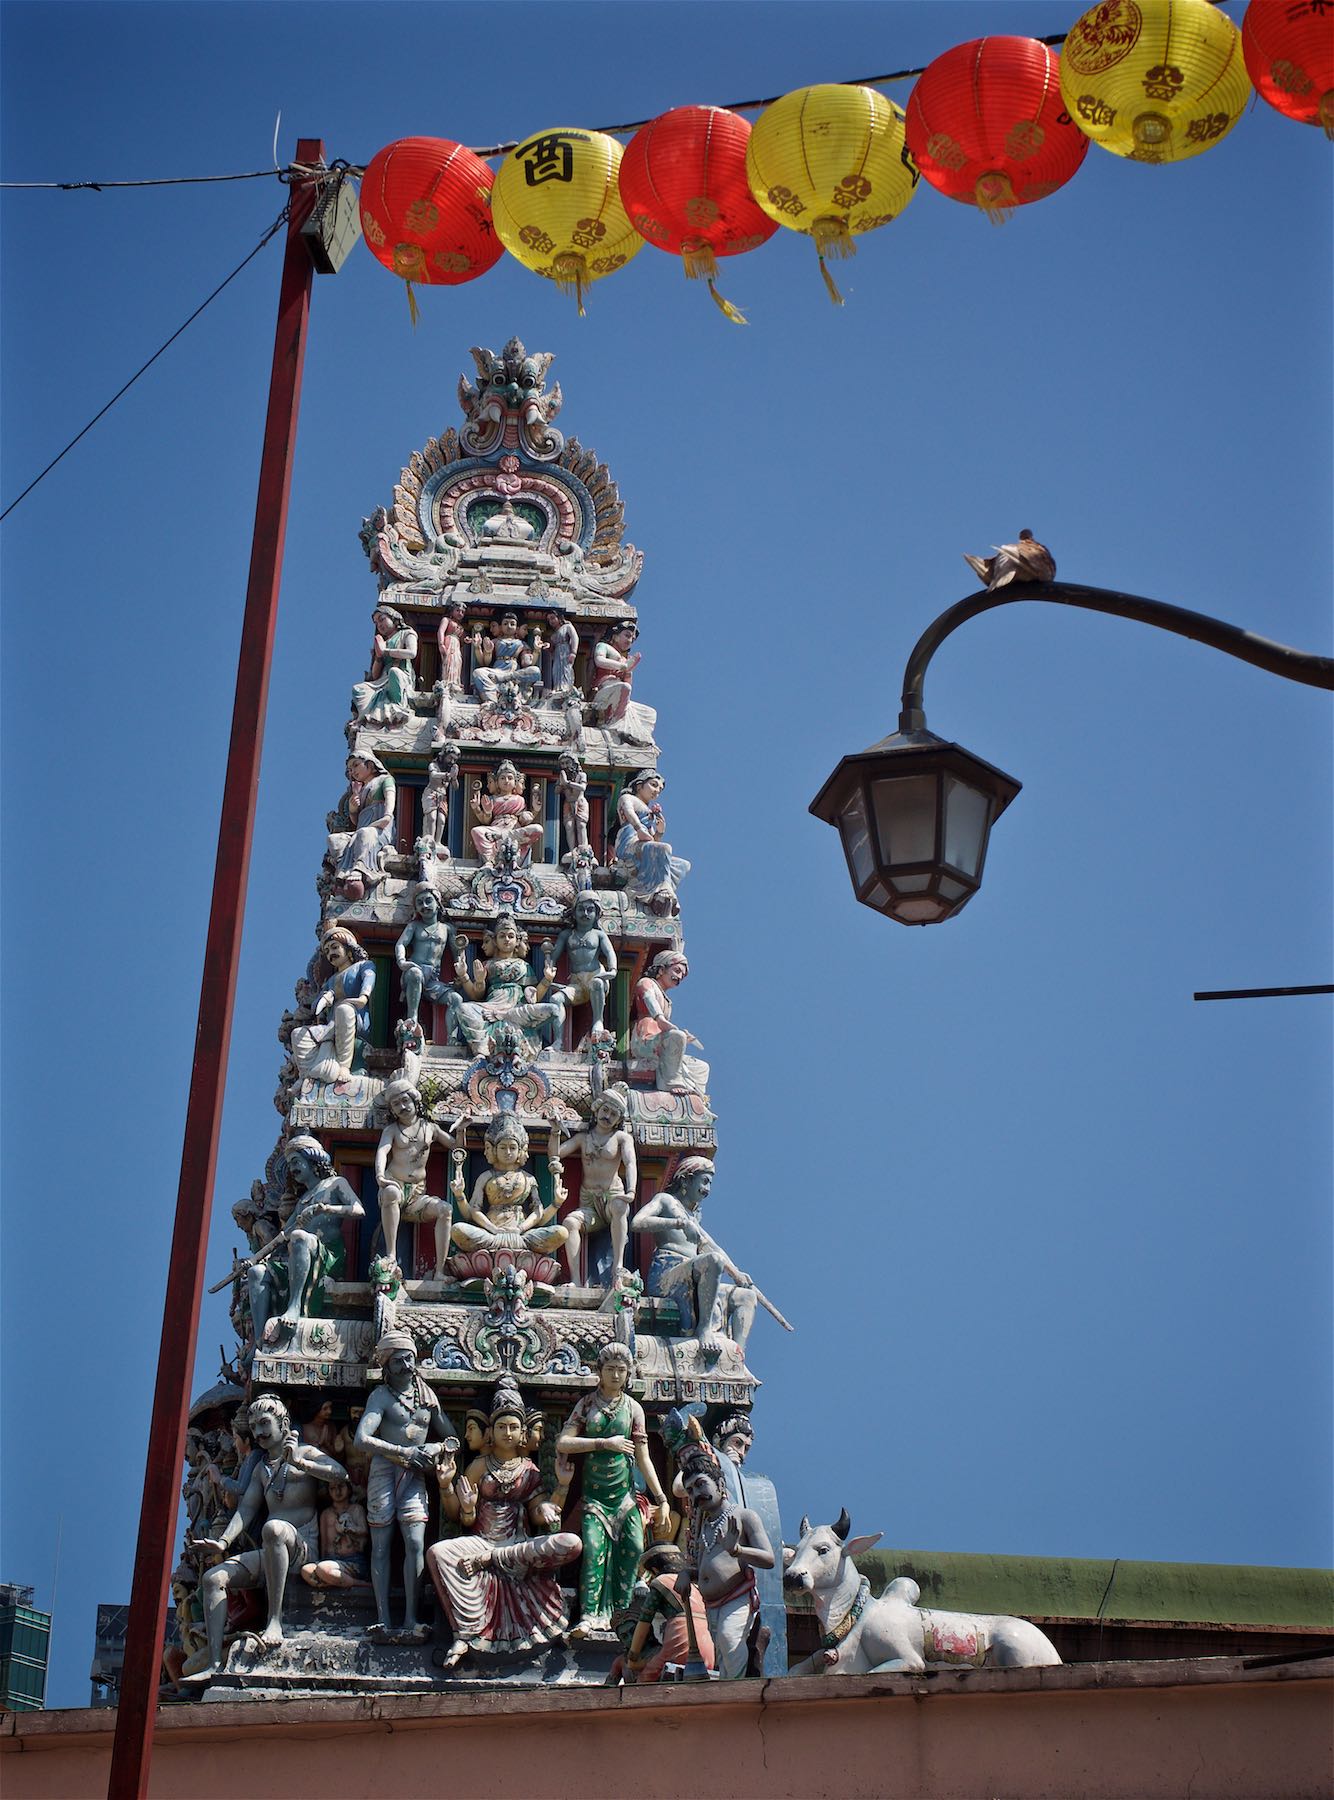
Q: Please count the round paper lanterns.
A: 7